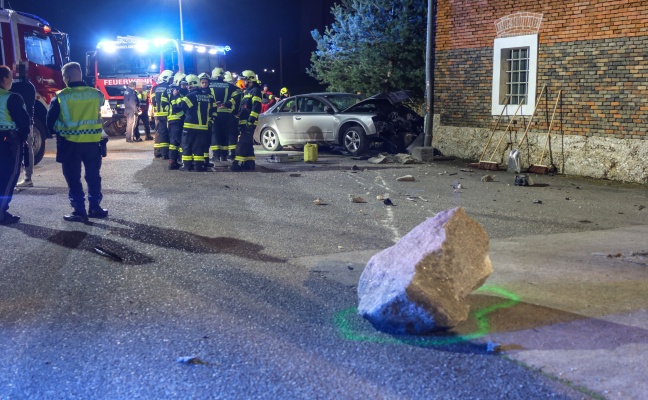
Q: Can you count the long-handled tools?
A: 4